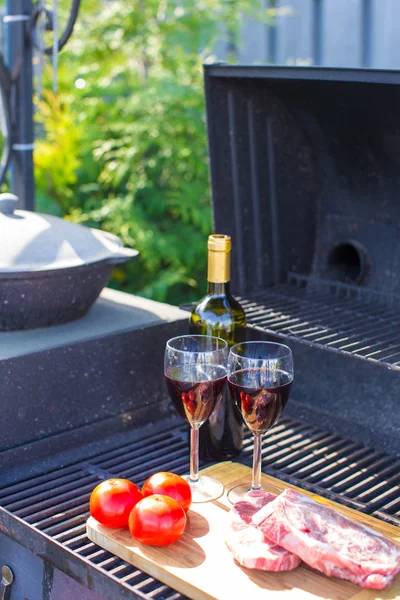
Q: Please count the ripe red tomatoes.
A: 3